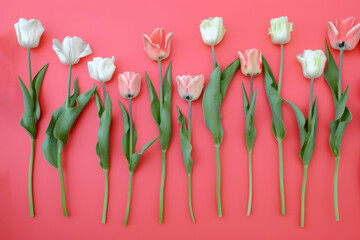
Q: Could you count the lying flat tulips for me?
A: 11